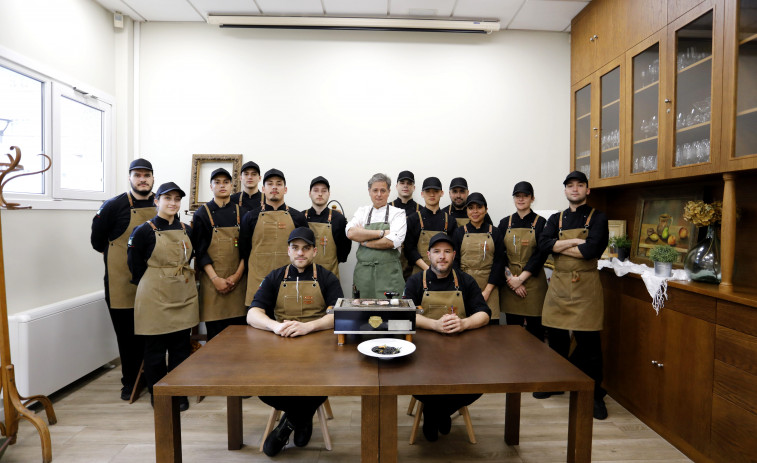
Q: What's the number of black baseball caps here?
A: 14